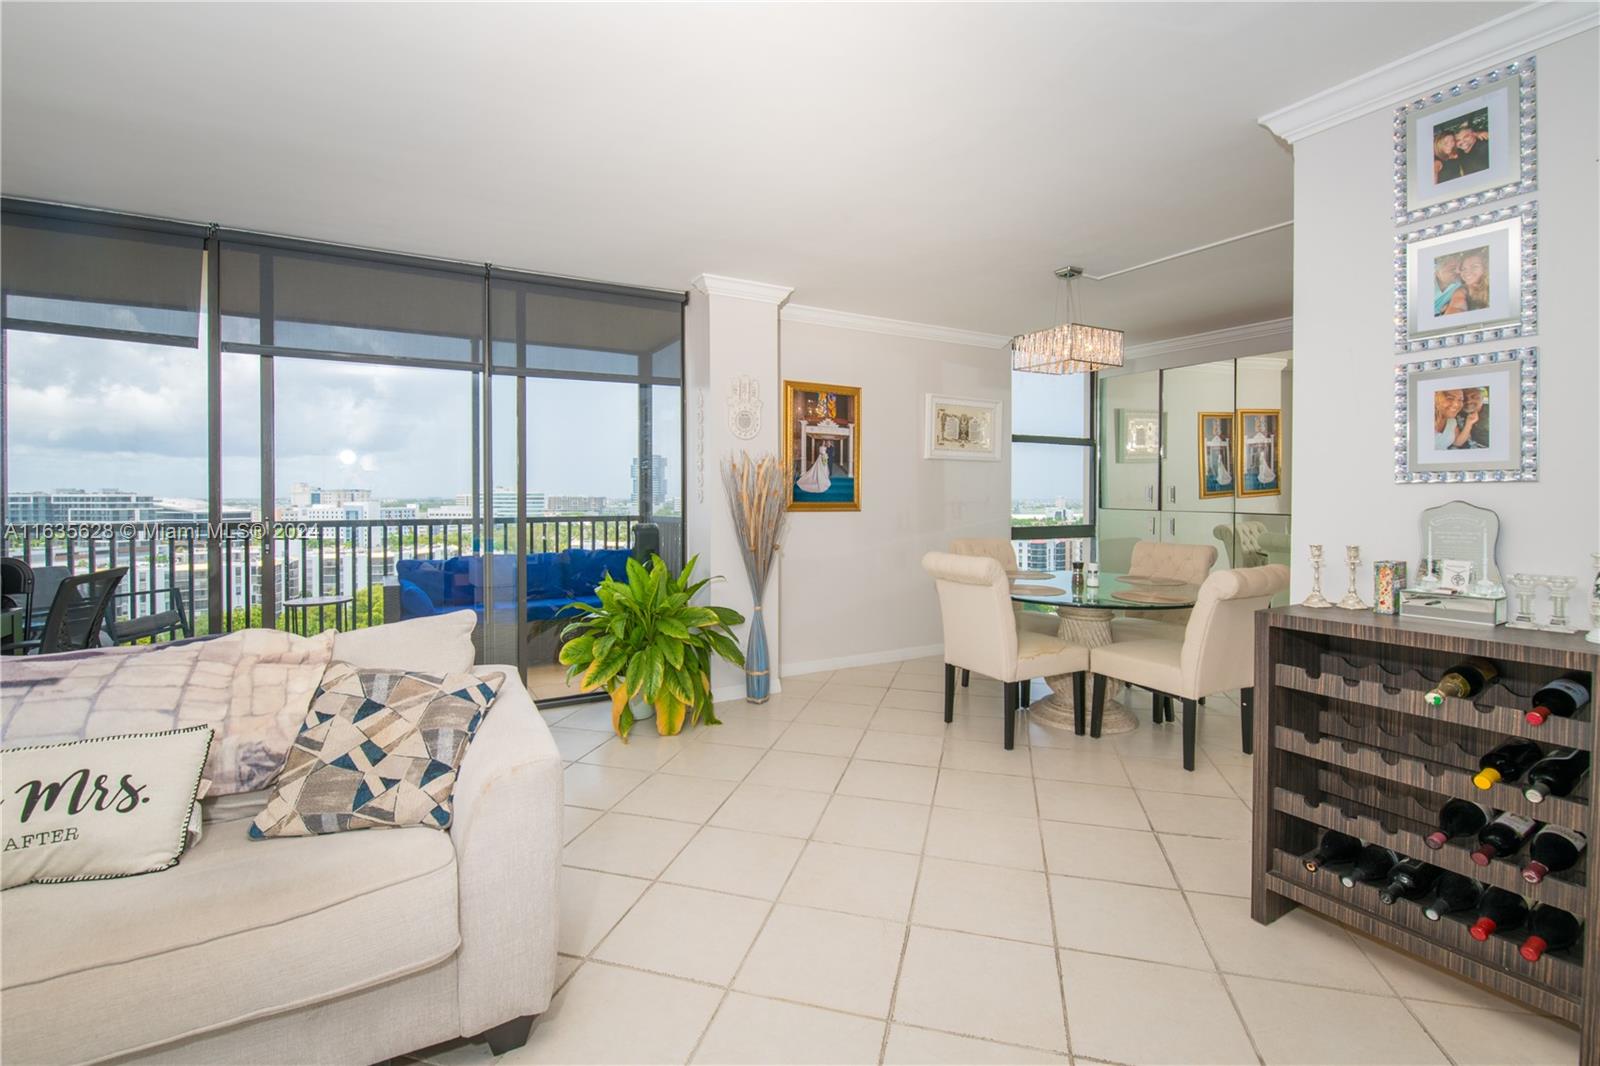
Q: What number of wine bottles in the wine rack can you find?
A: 13